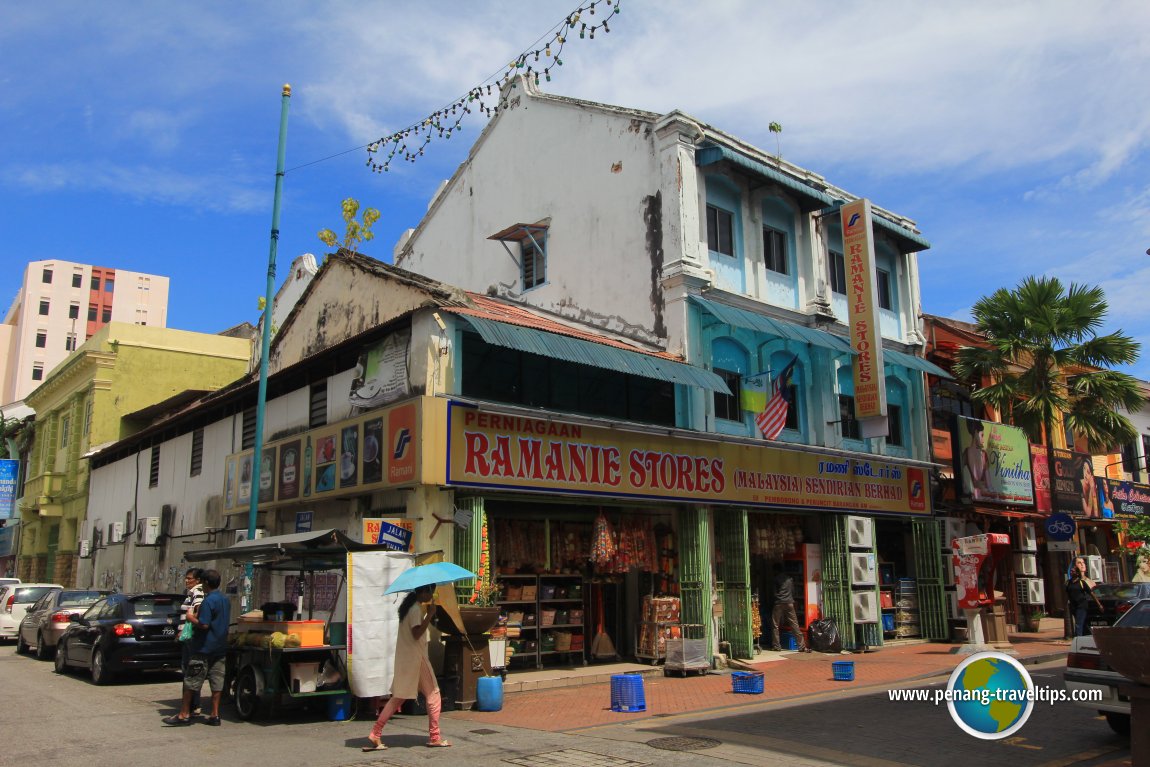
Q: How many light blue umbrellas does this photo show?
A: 1